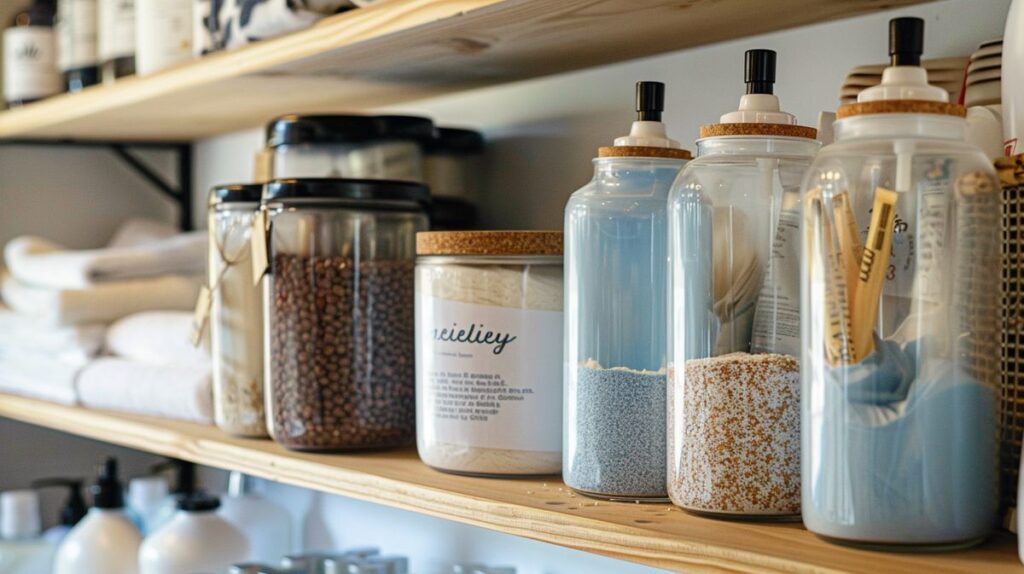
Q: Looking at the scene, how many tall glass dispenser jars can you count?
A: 3